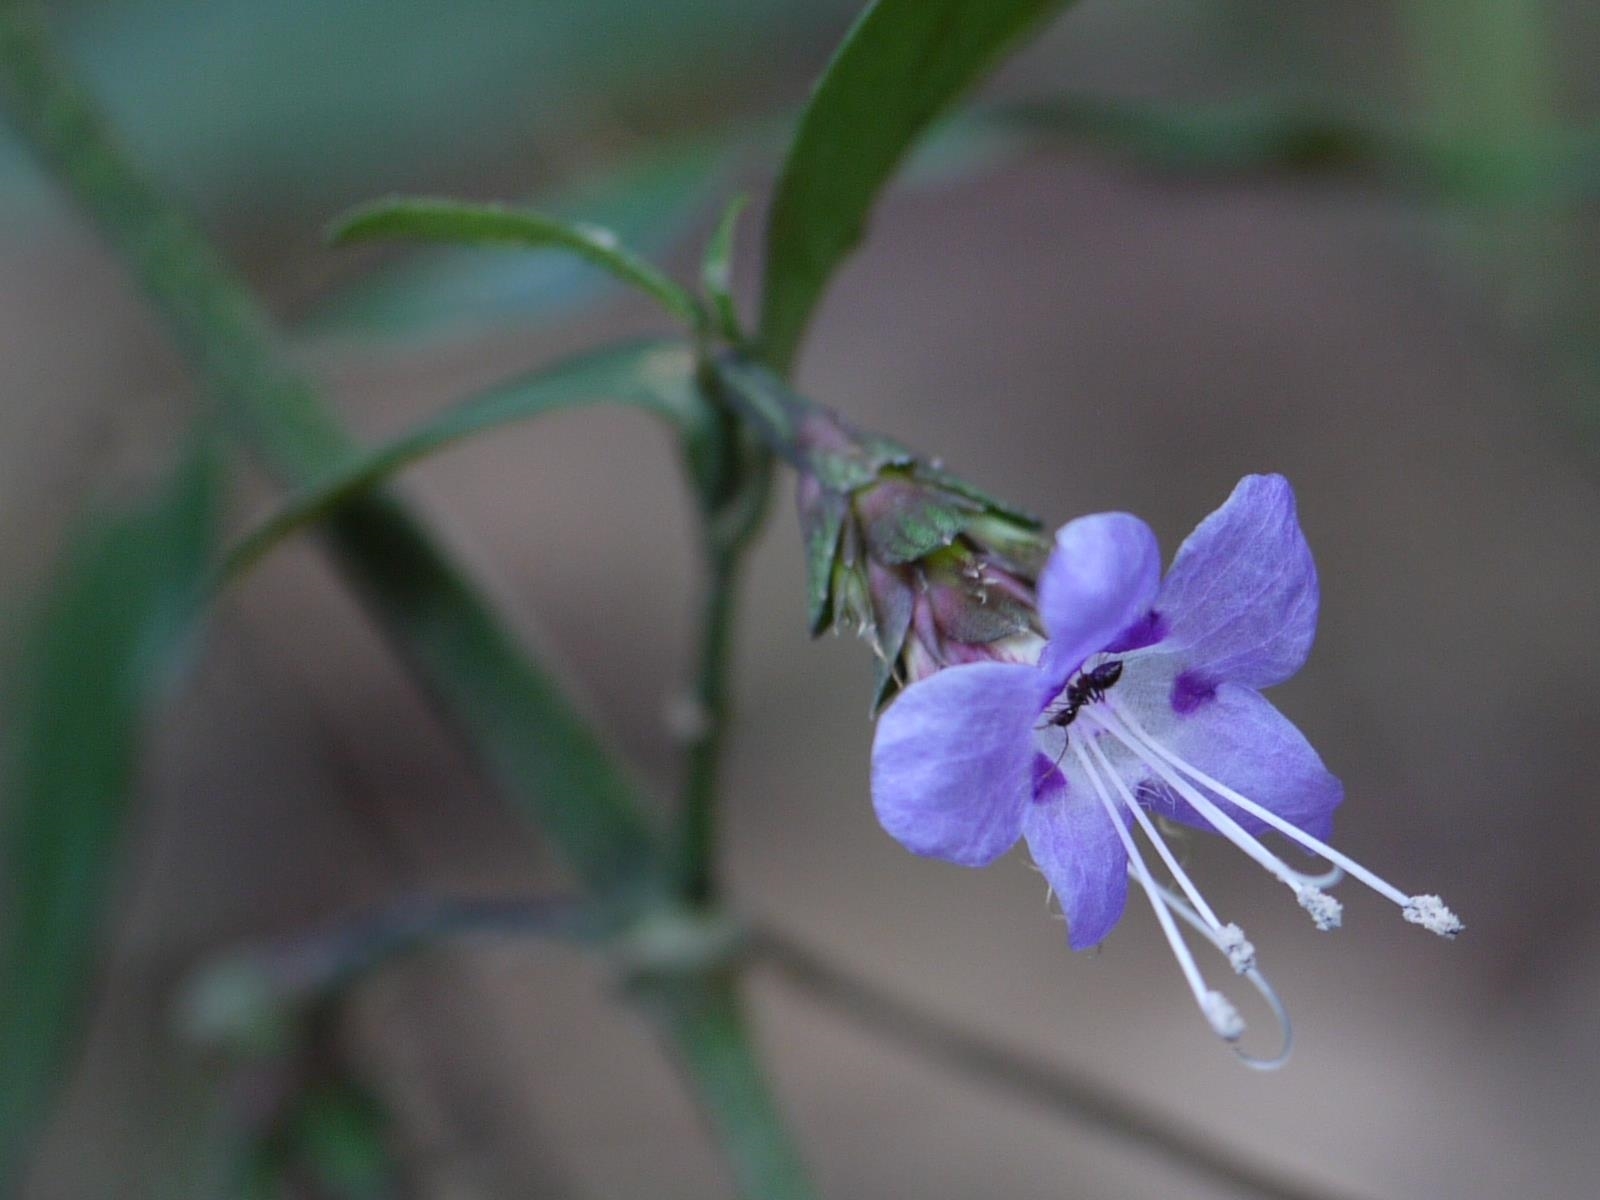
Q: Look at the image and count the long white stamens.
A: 4